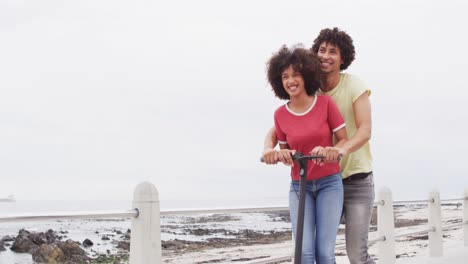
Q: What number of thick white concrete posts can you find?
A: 4